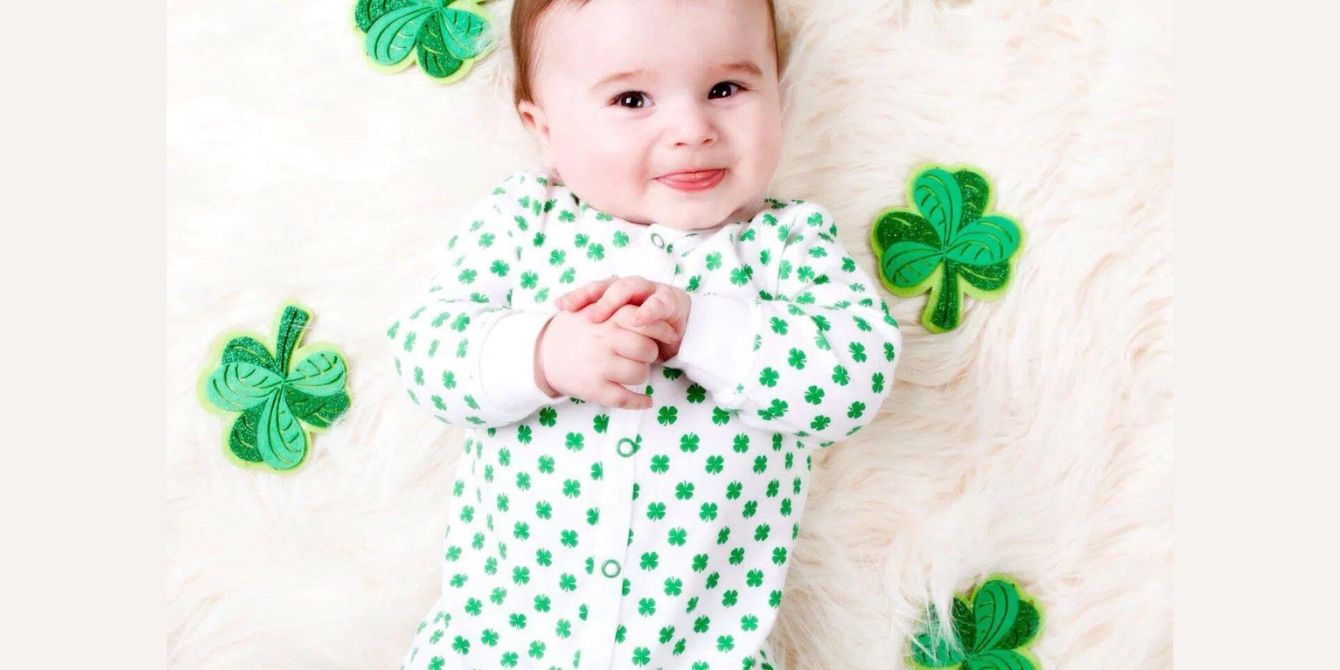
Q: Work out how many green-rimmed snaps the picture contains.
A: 3